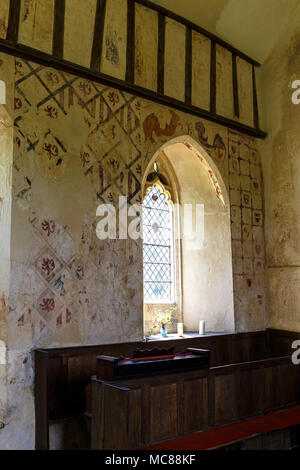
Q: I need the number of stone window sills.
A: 1